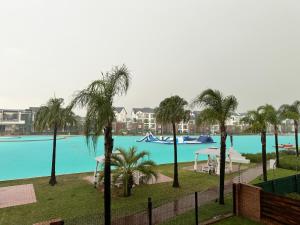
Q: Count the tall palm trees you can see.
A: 7